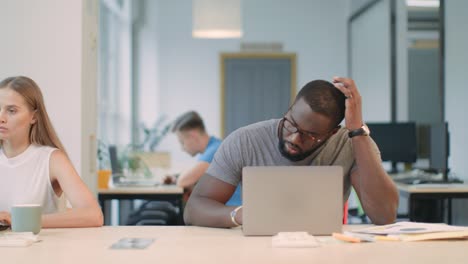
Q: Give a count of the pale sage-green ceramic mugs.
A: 1